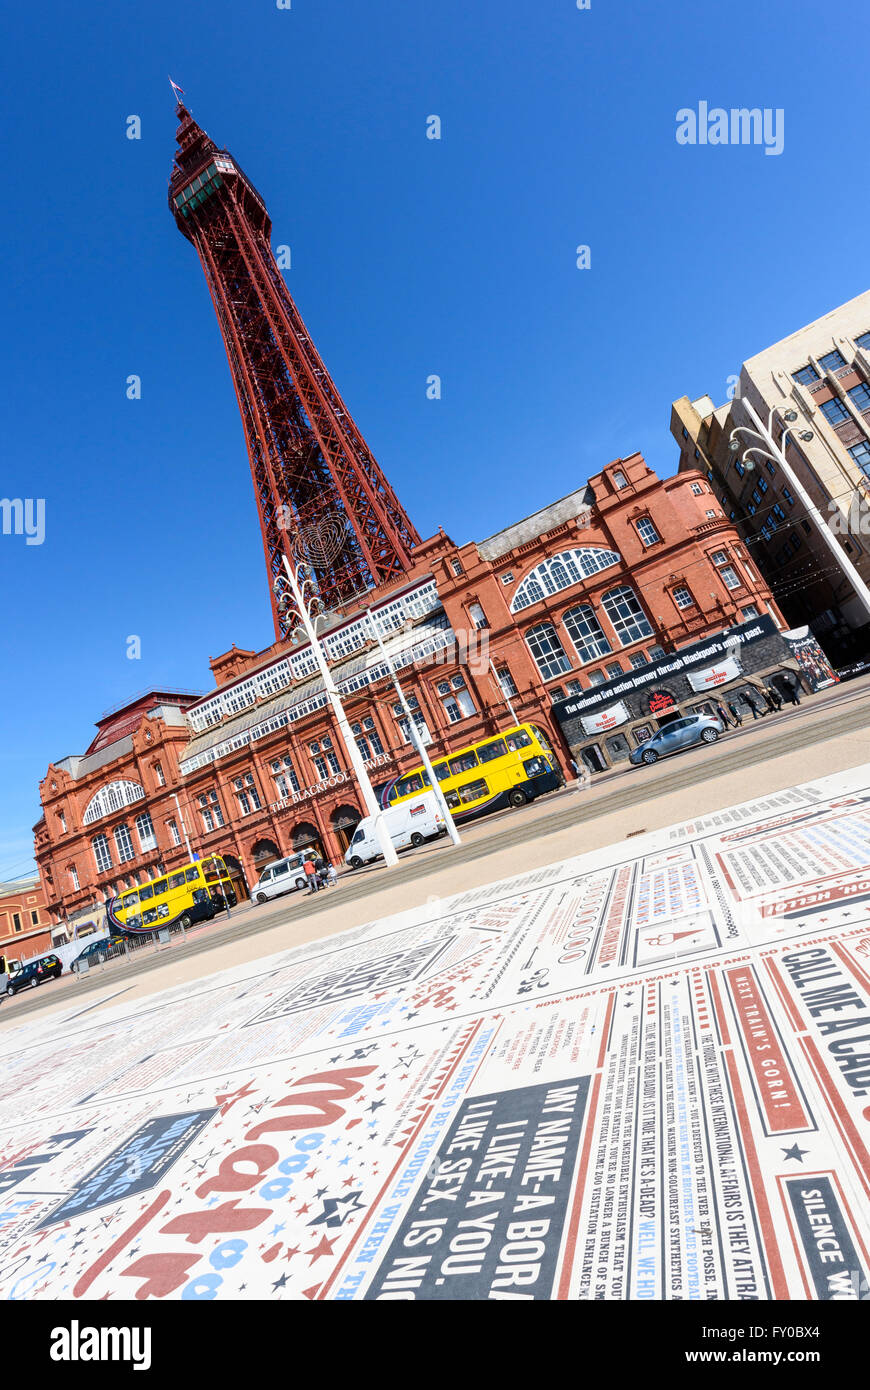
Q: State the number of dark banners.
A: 1